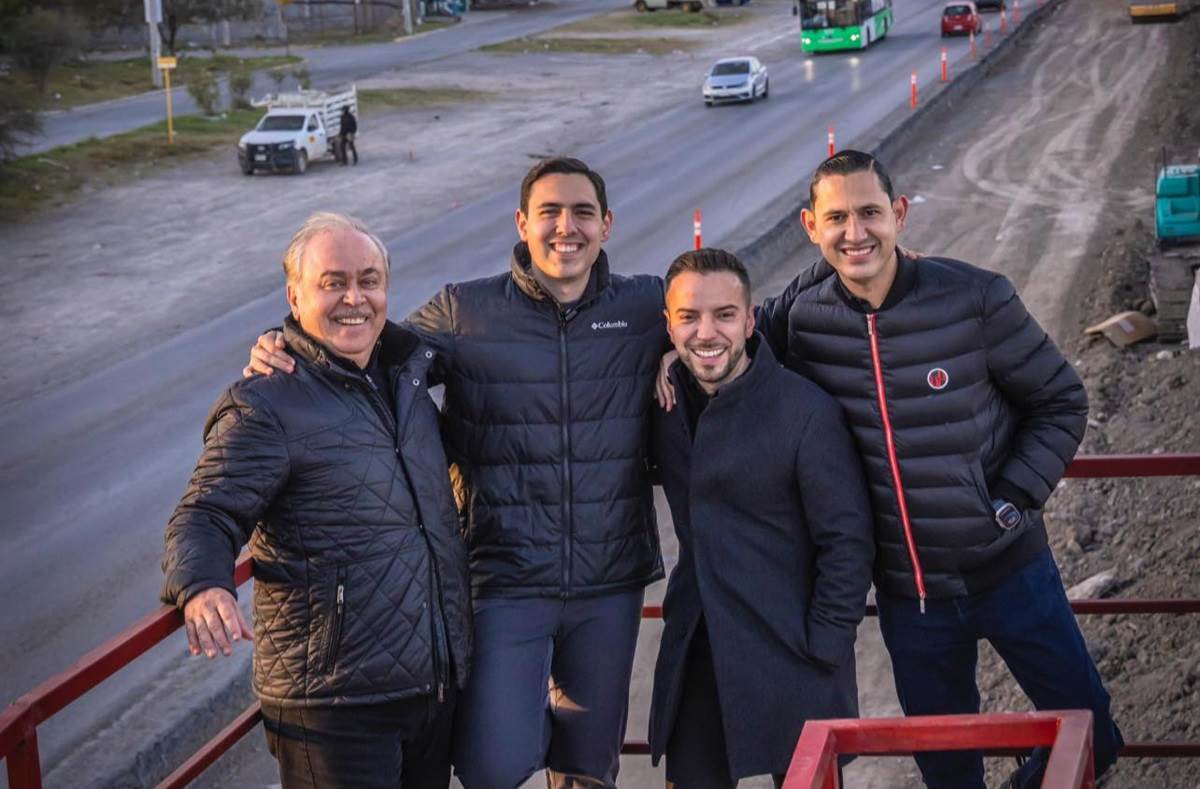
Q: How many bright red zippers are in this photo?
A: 1